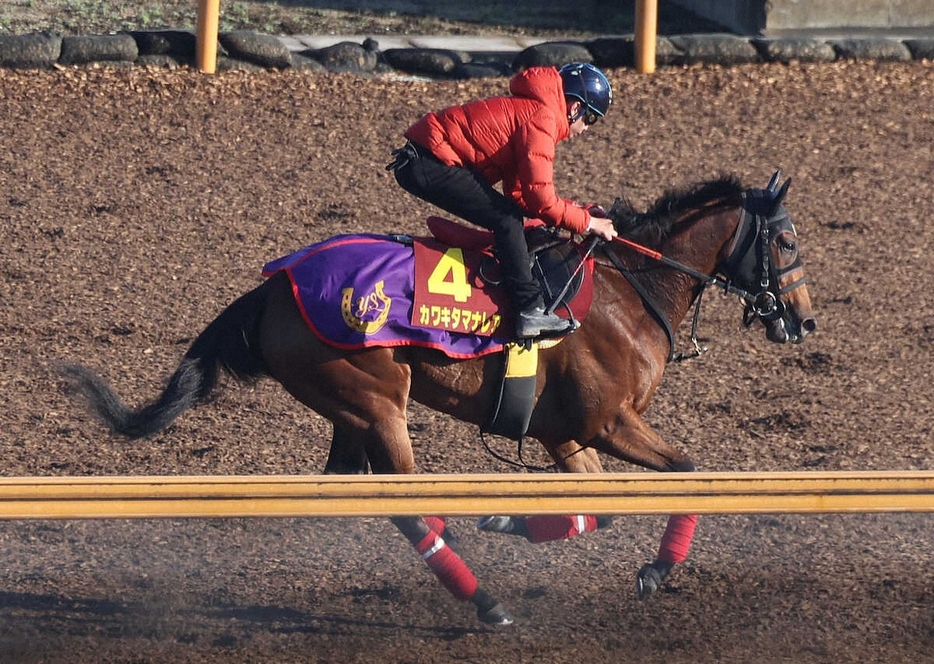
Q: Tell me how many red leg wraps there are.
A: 4